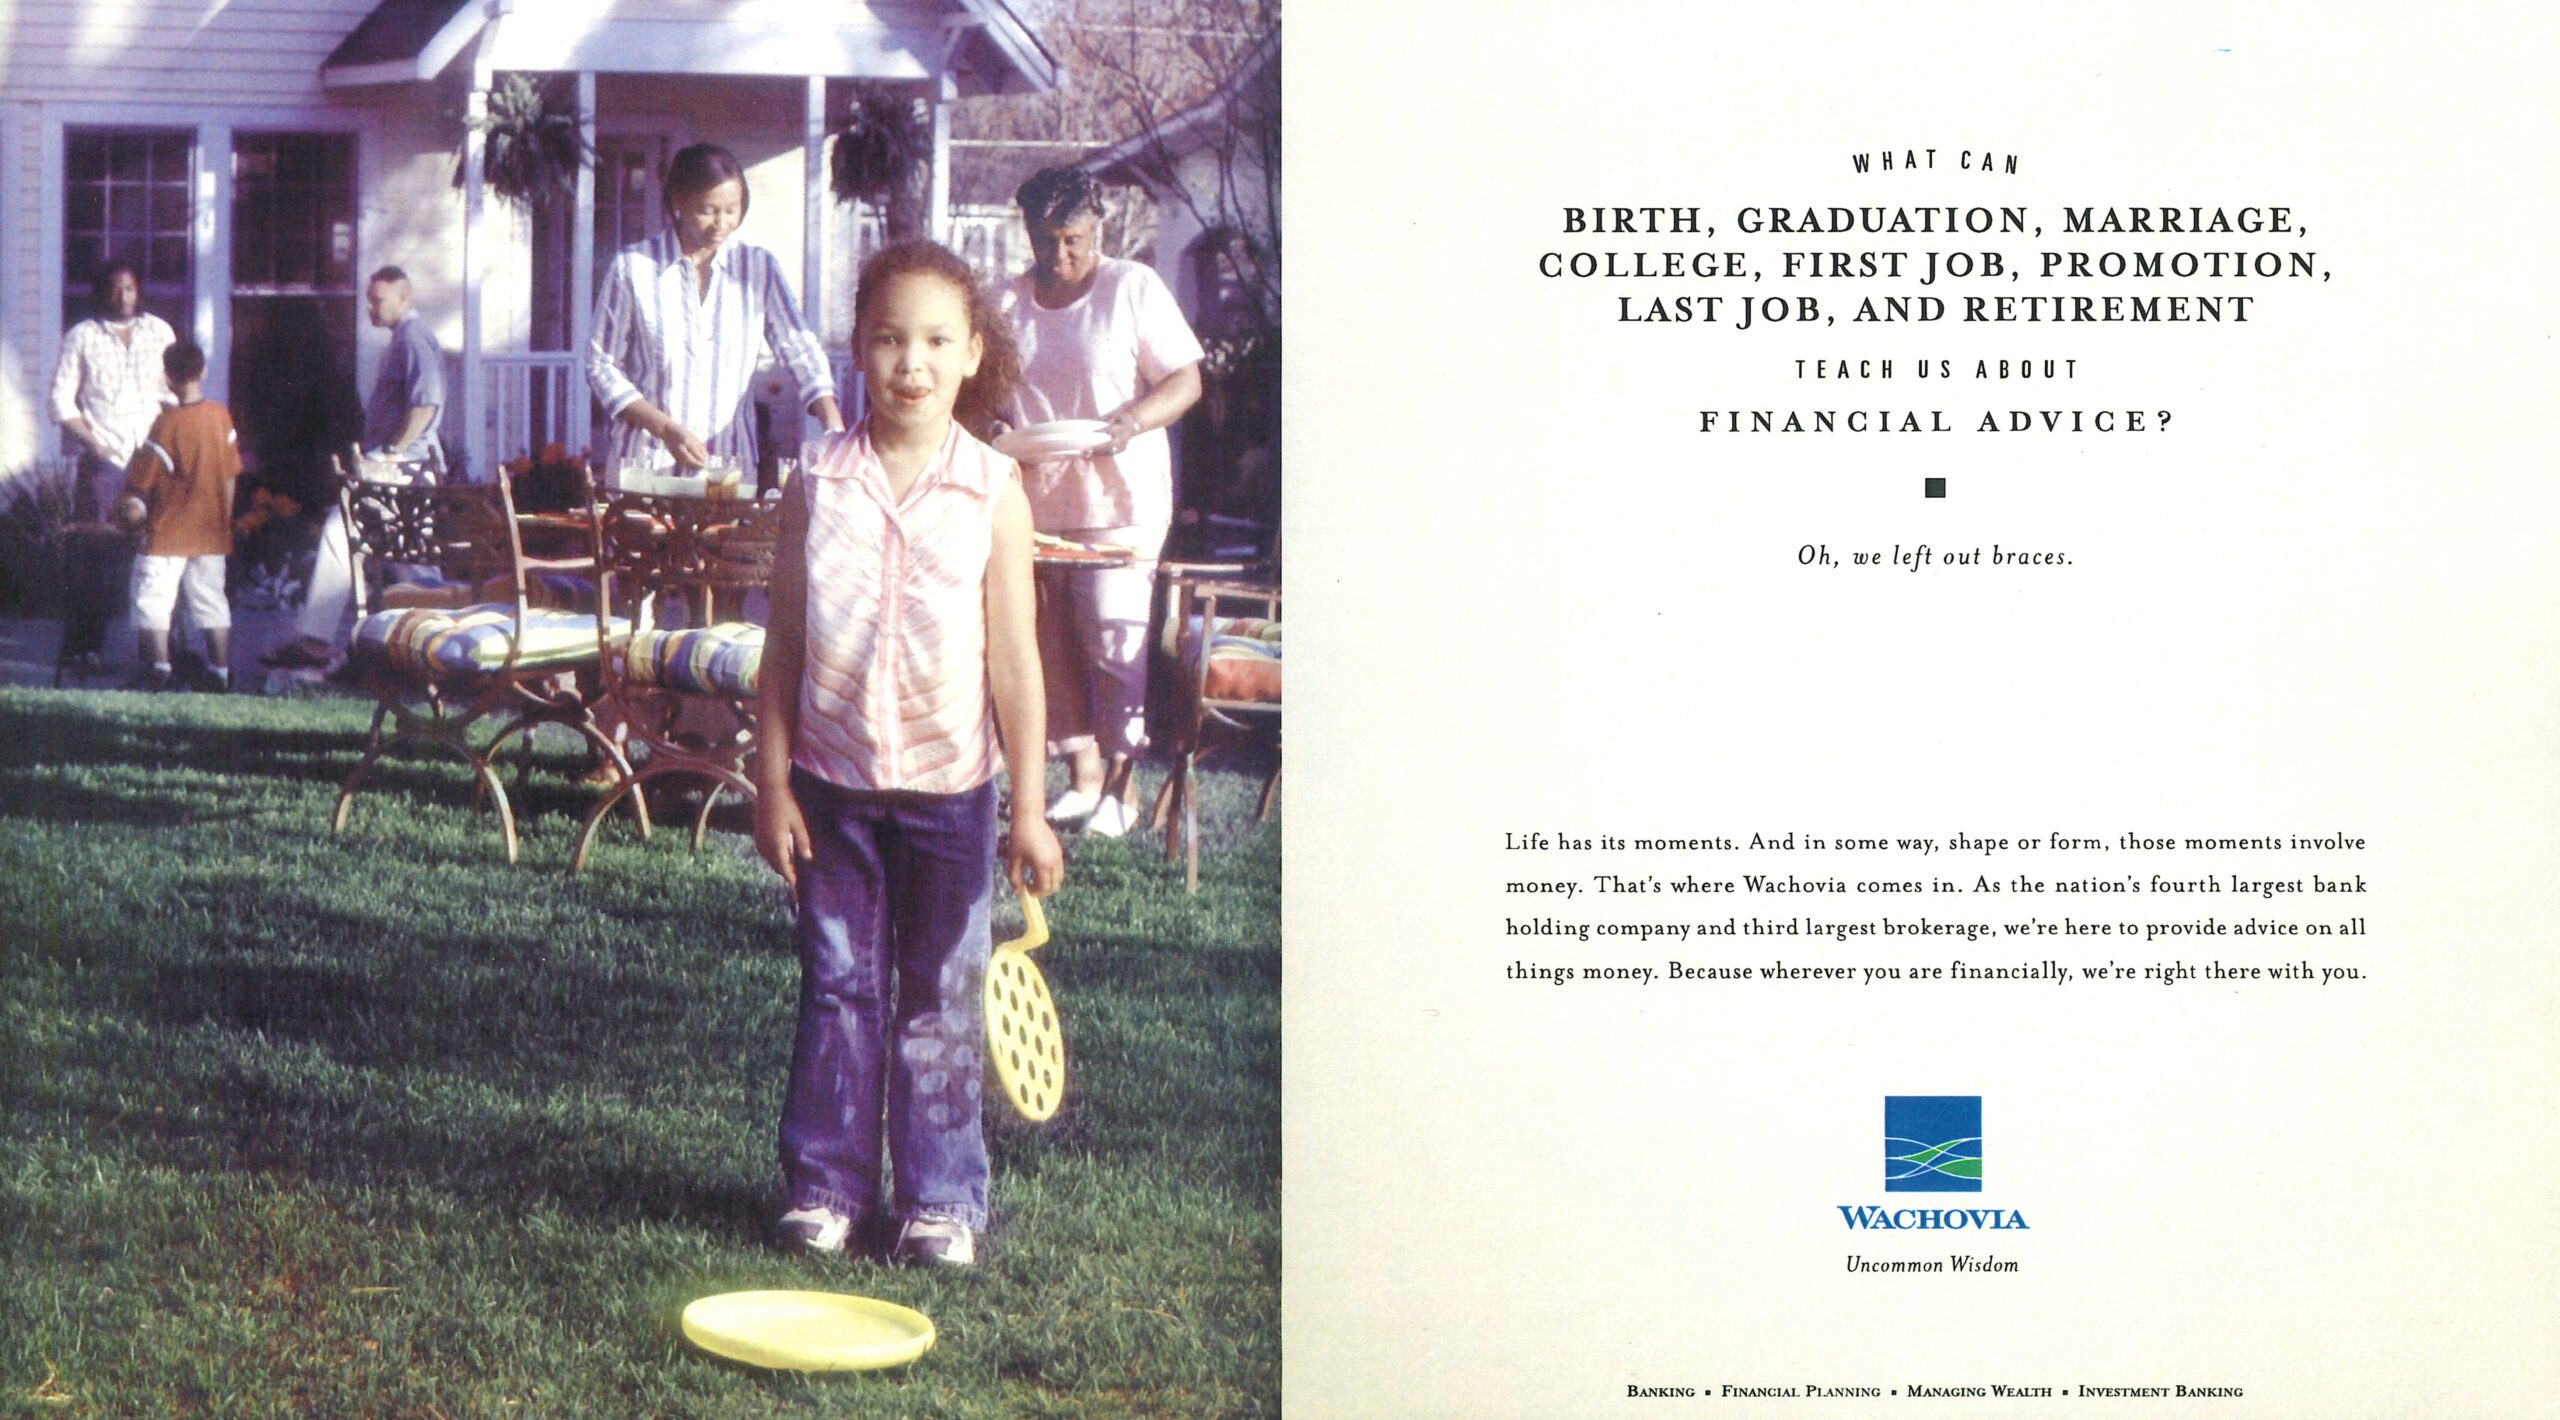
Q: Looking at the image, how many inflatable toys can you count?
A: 0